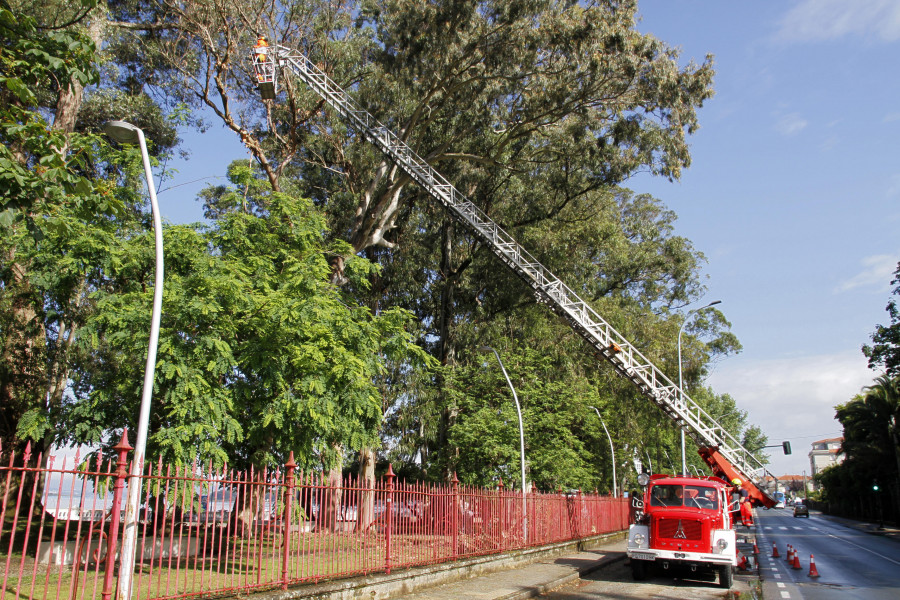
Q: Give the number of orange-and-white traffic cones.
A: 6